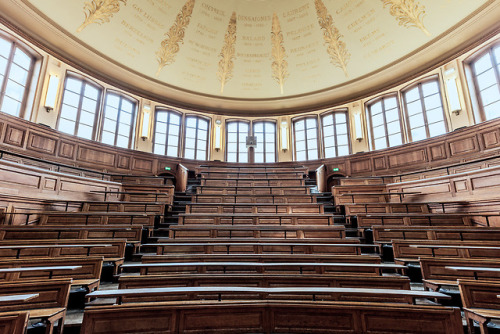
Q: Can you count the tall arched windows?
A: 12